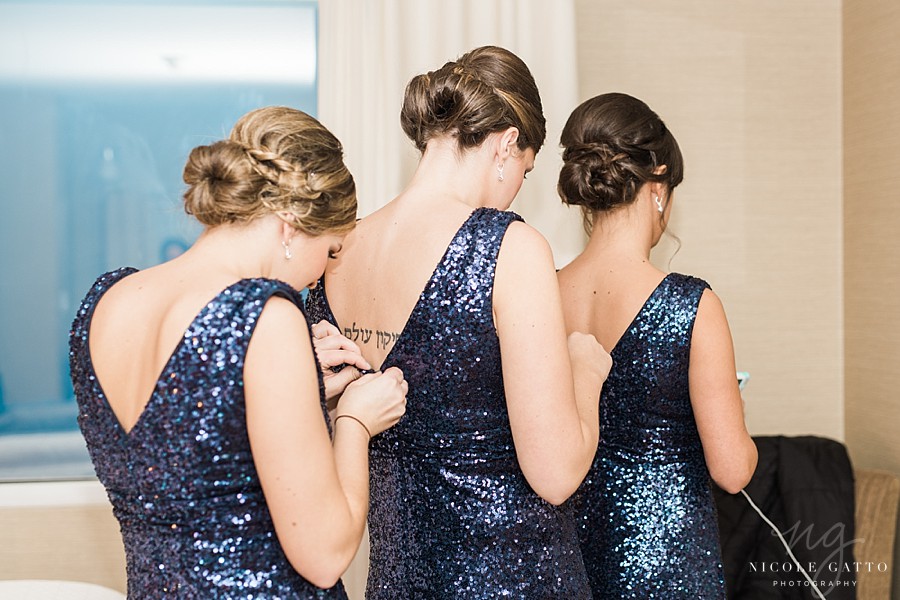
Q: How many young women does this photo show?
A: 3